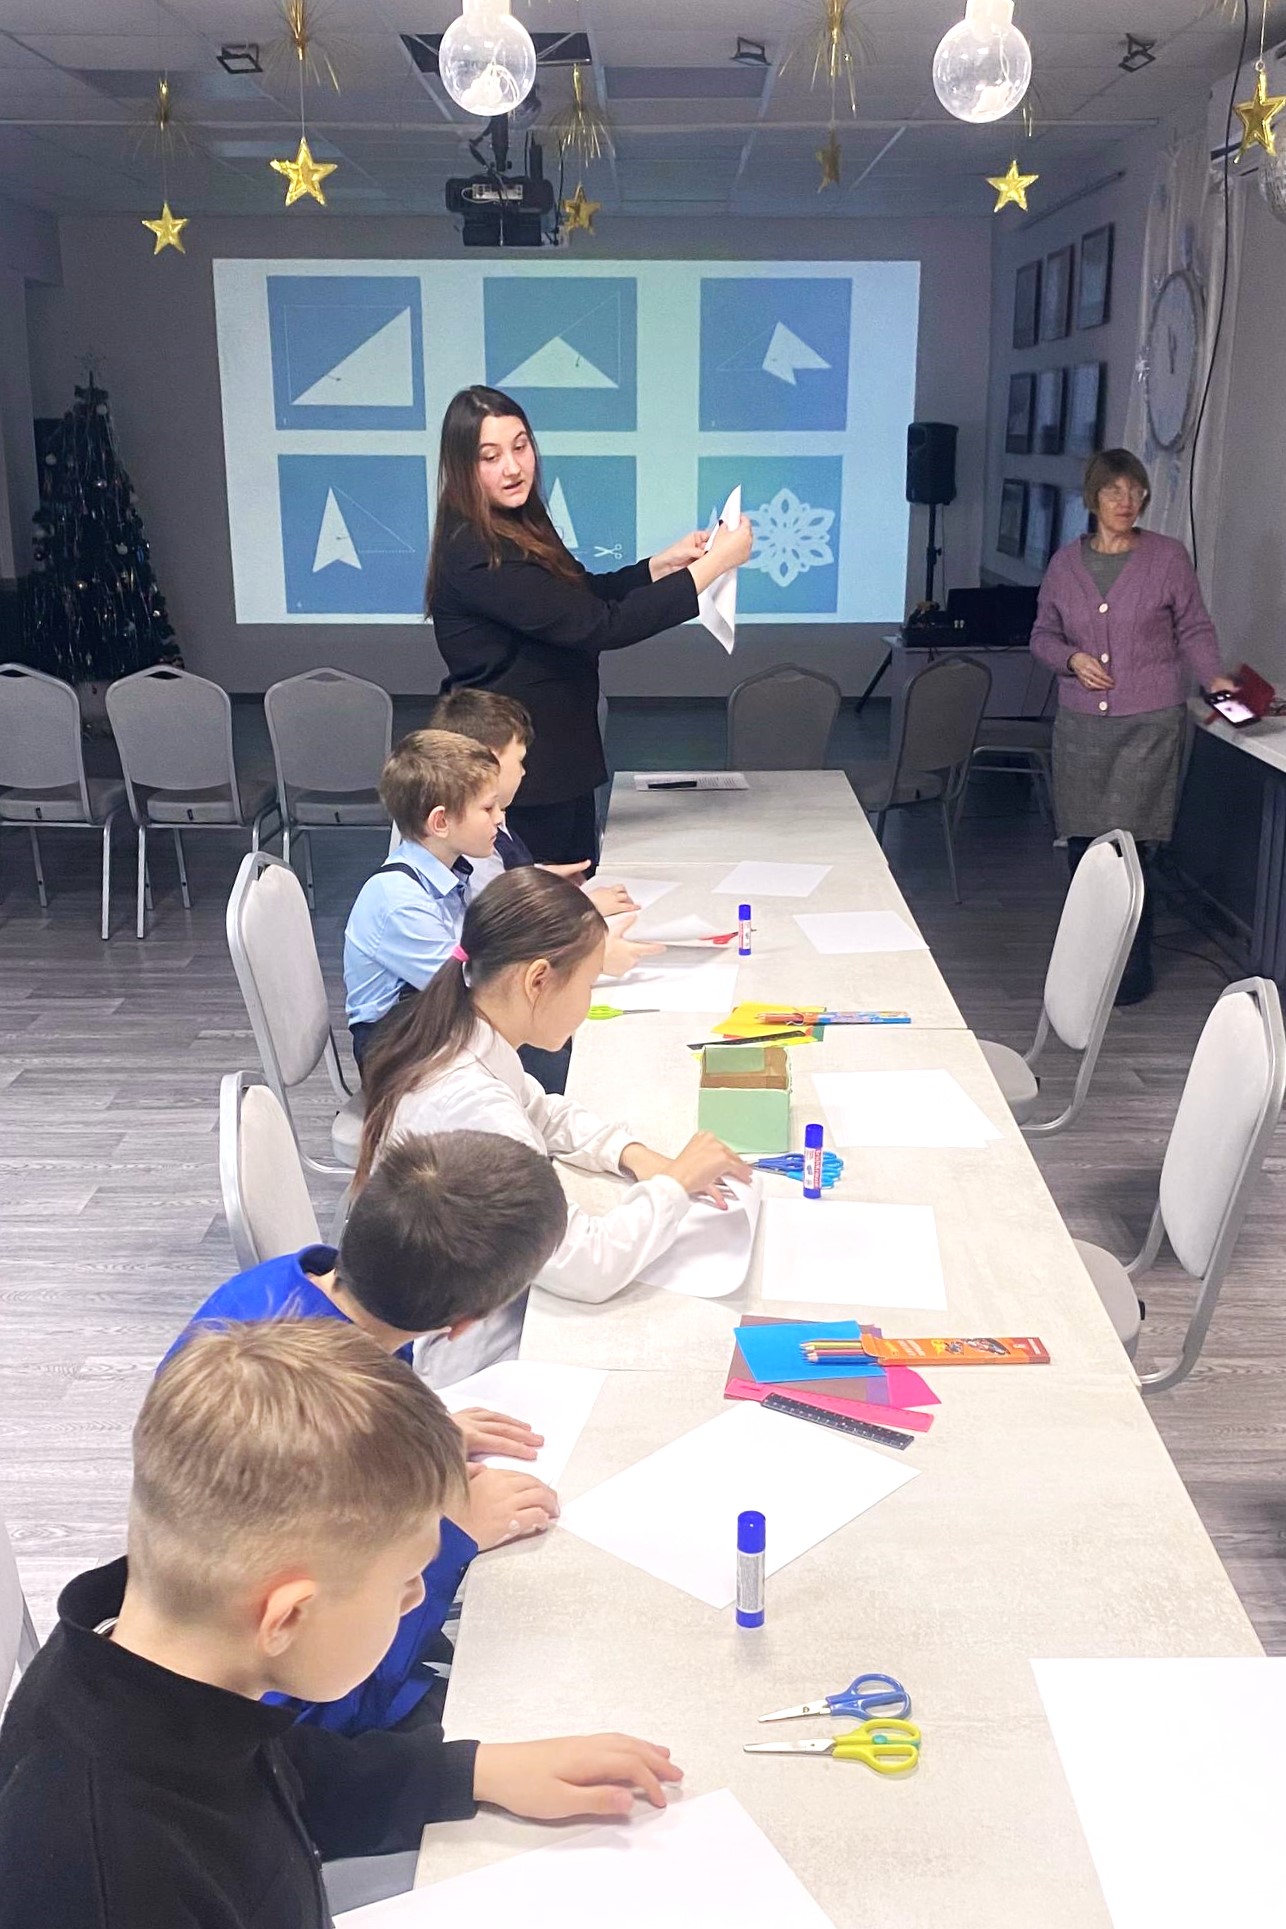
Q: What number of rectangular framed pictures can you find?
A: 9